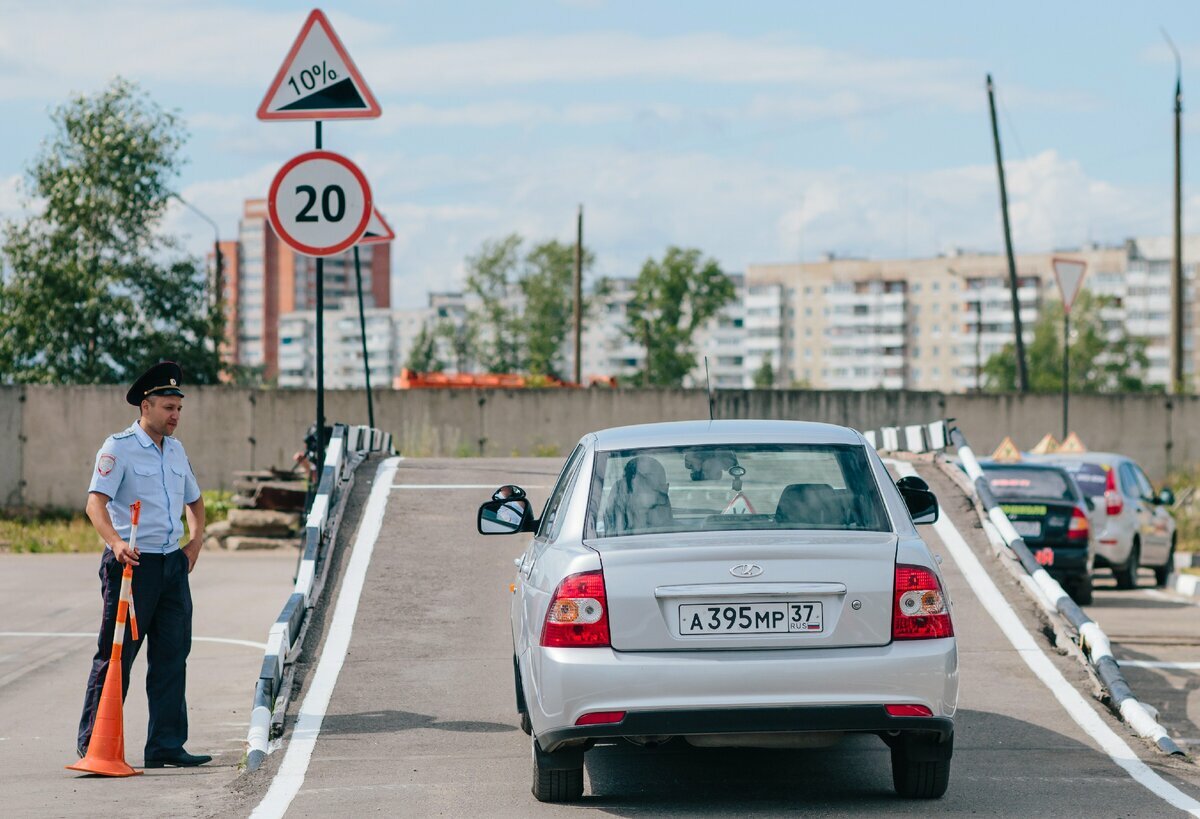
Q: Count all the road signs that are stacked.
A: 2